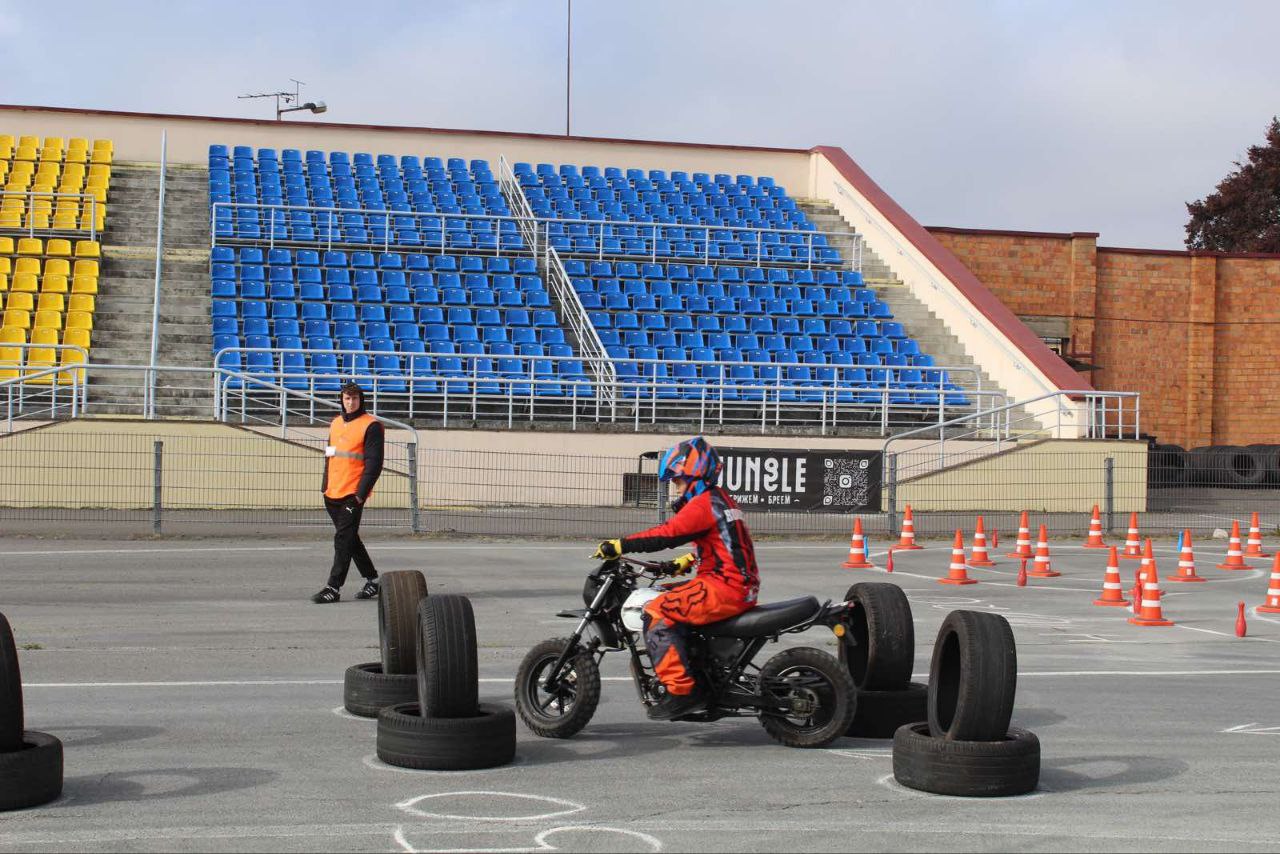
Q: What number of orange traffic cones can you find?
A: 15